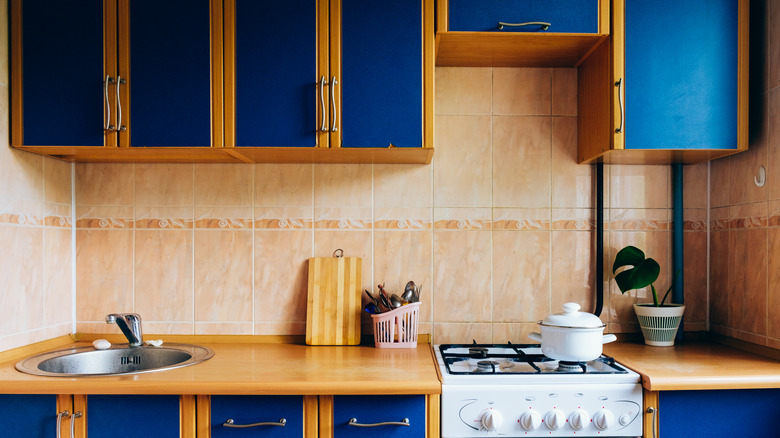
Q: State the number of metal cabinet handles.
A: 11